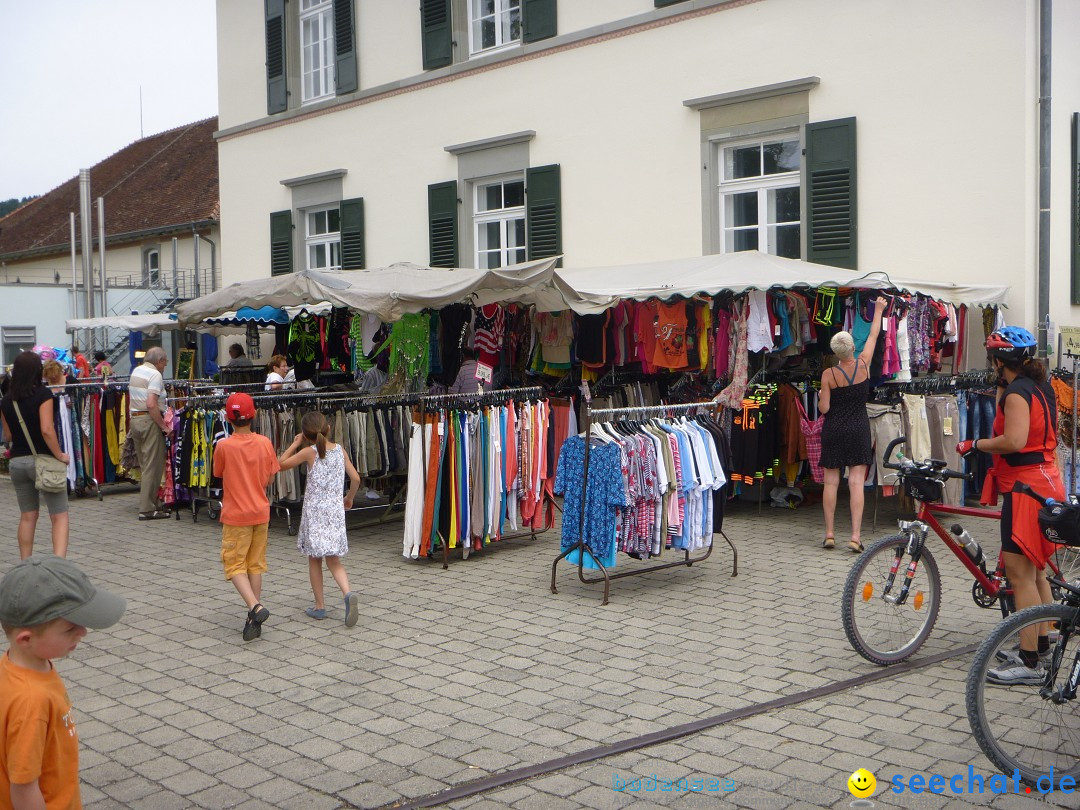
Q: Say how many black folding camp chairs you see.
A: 0